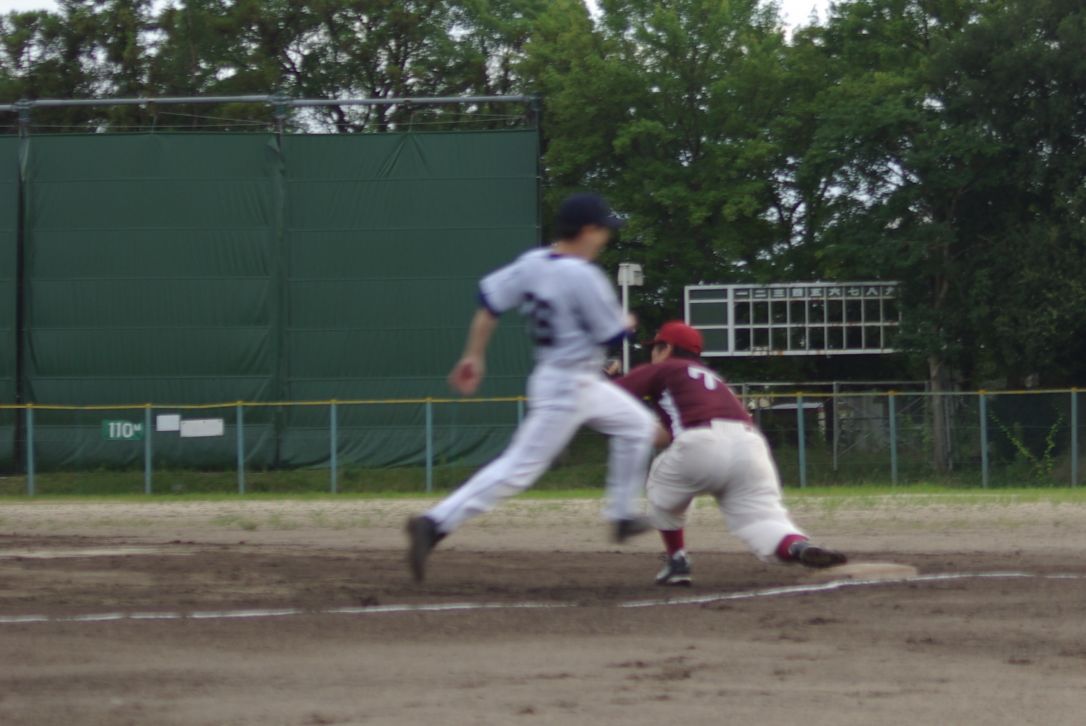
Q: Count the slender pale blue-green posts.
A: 10